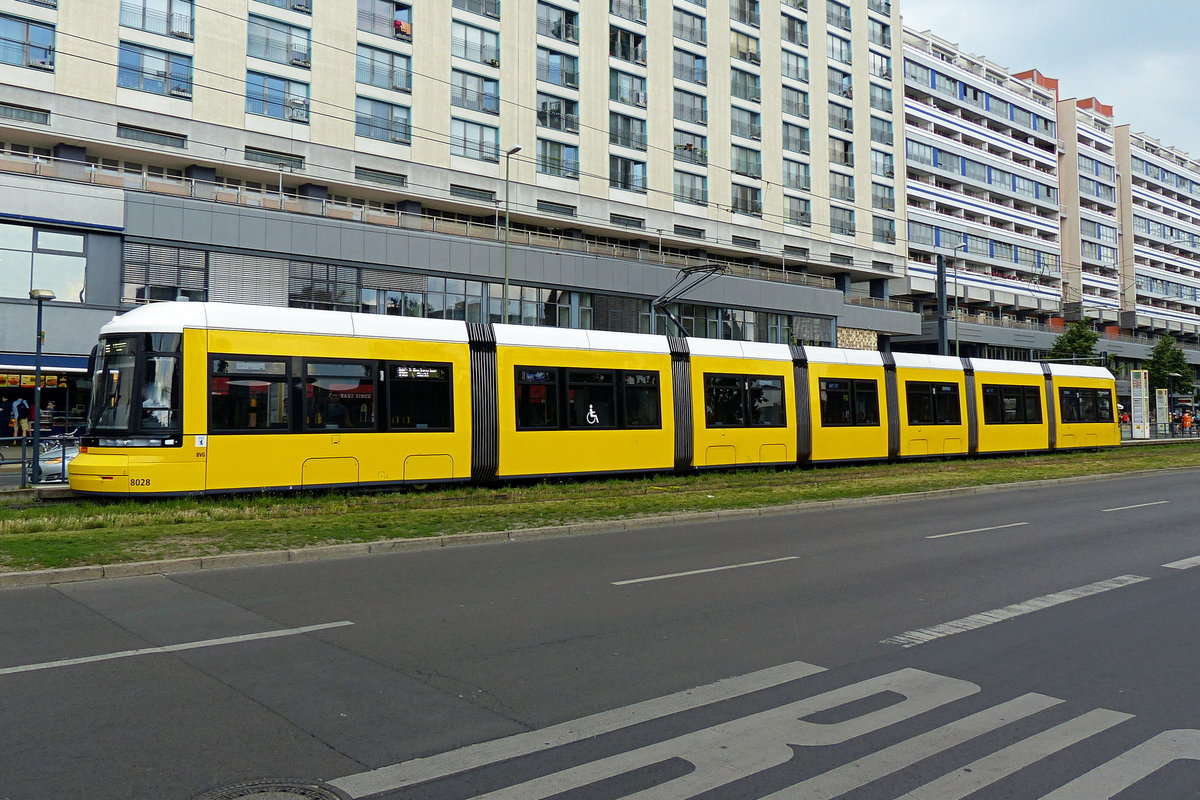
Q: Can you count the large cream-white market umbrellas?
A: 0